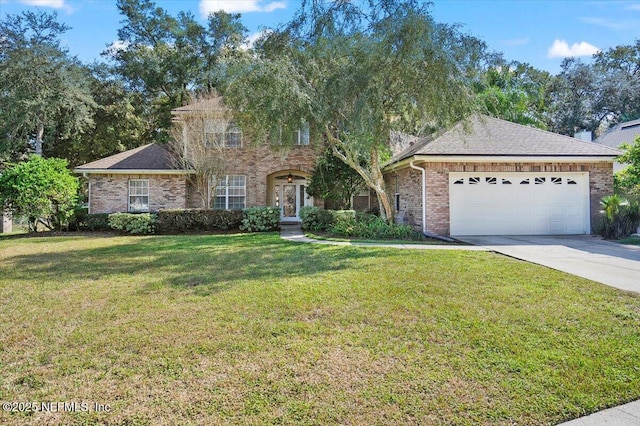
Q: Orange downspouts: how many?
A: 0